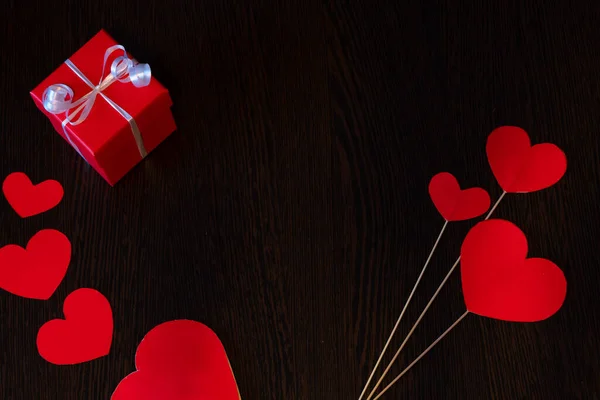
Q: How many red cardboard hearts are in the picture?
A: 7